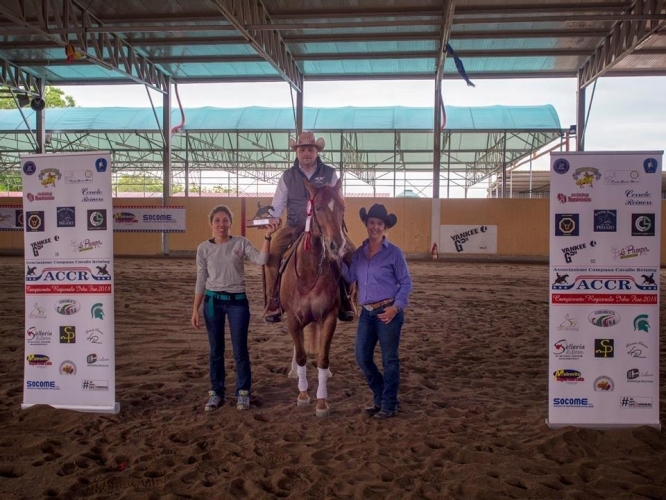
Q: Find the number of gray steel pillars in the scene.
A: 5